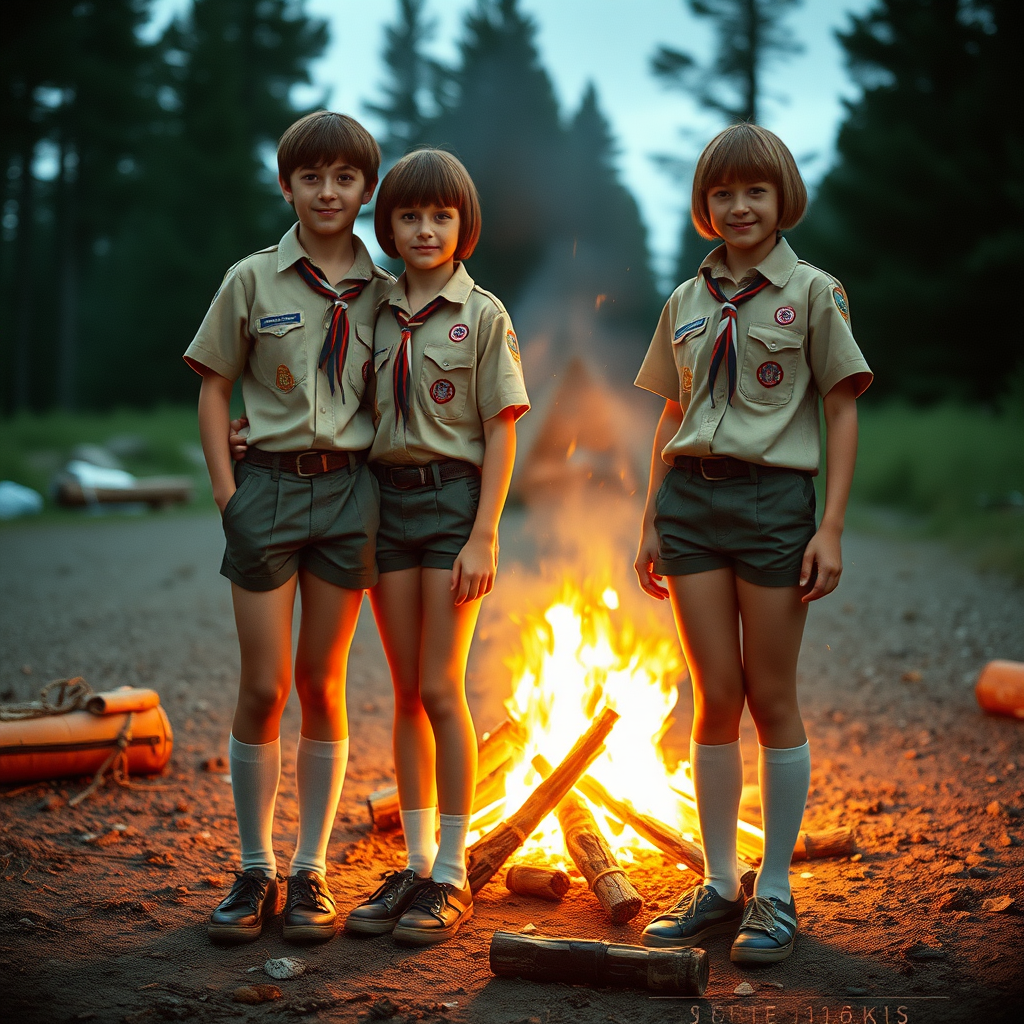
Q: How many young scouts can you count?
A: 3